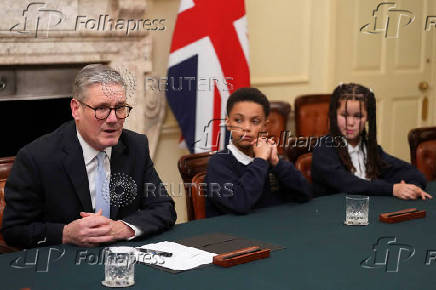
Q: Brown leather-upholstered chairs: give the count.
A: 6